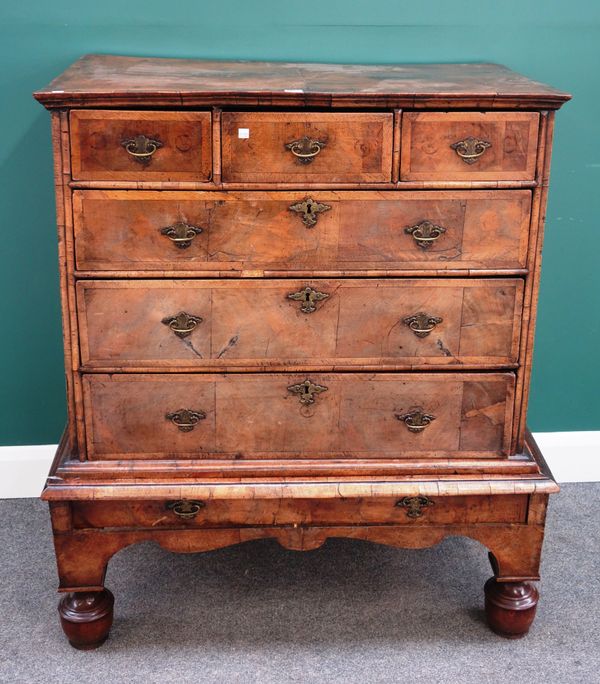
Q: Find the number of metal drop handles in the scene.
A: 11